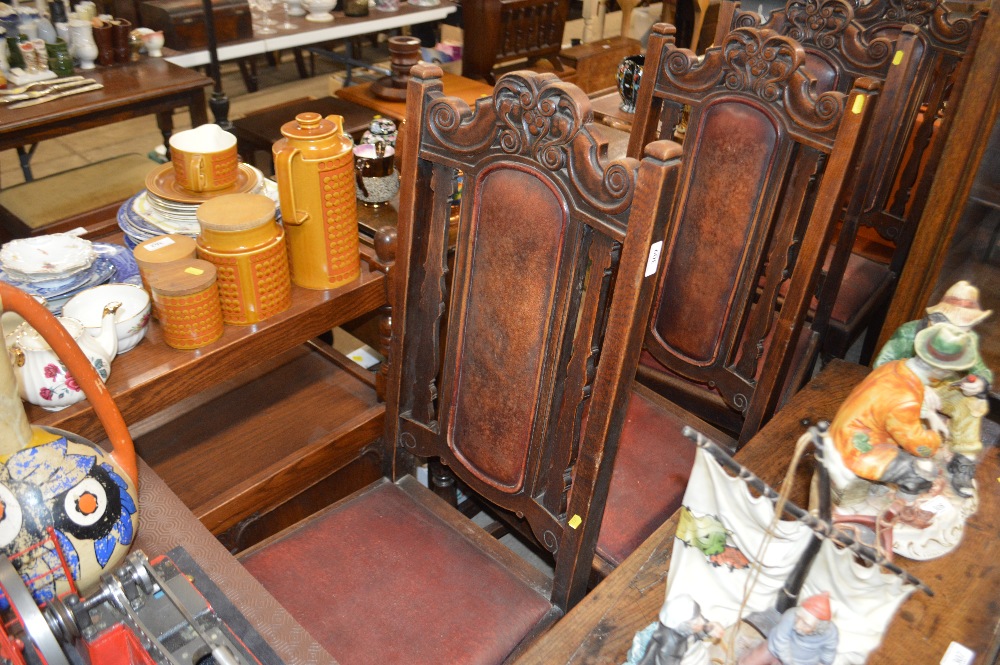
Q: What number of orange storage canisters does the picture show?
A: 3